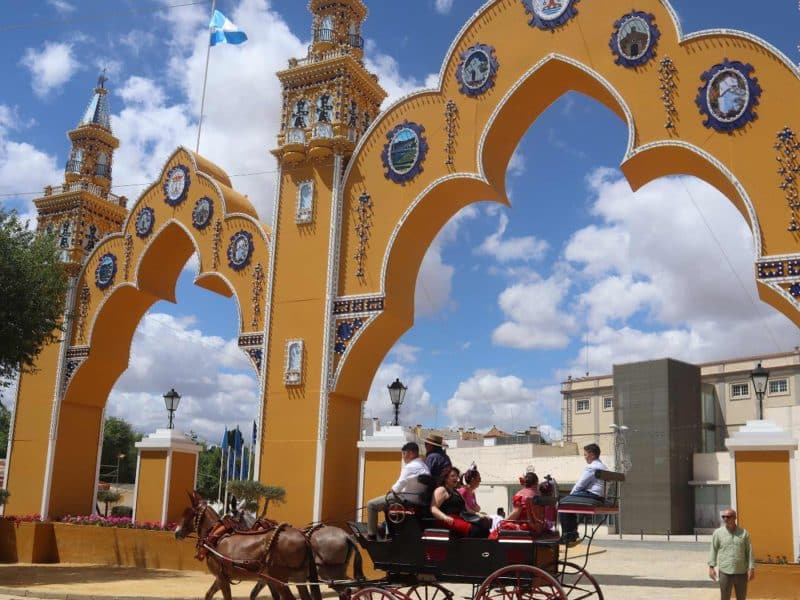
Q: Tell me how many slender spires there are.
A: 2